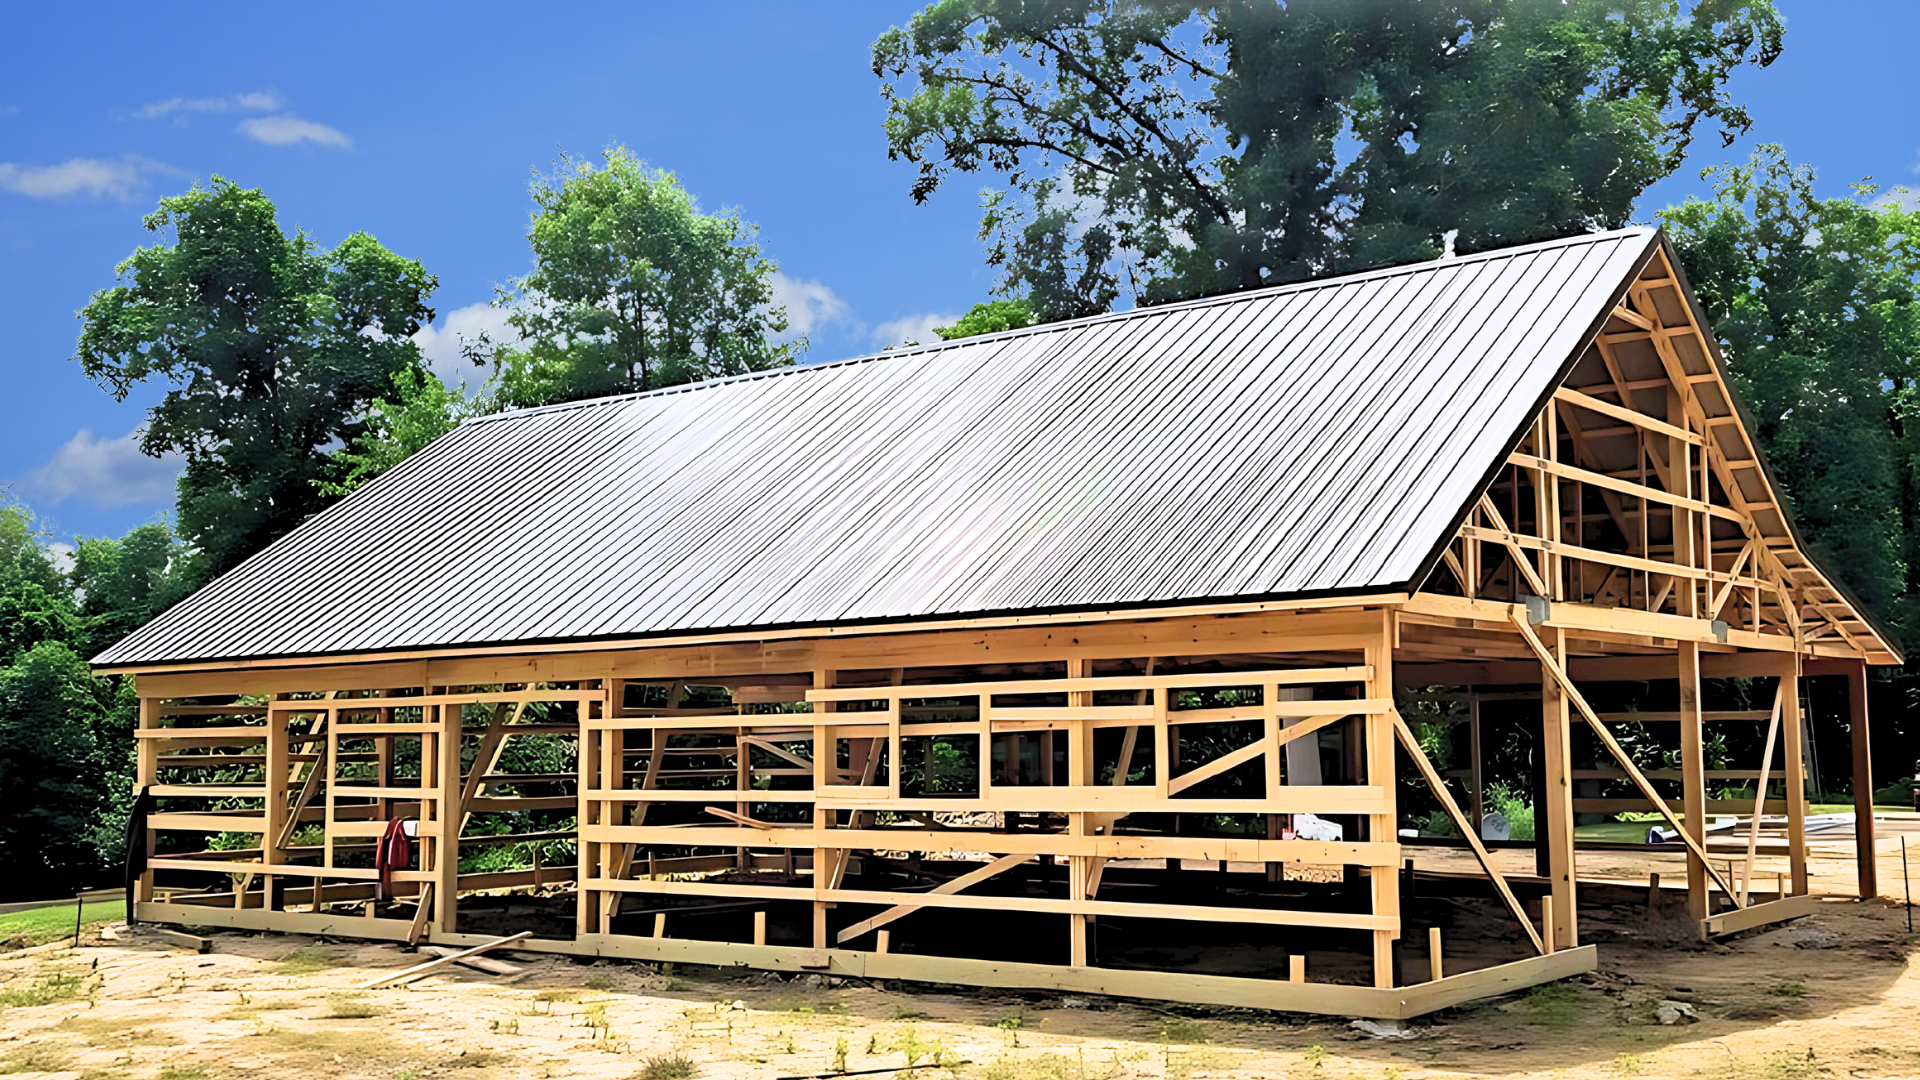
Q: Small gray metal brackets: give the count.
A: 2